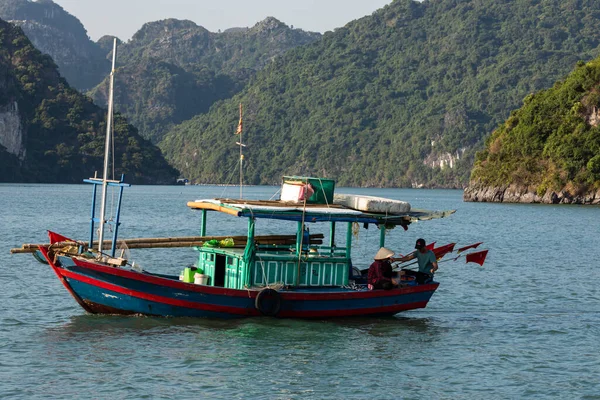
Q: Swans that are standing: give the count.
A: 0